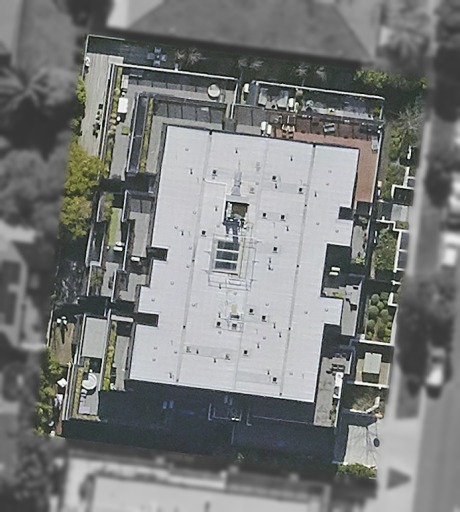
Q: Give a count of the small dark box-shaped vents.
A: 13